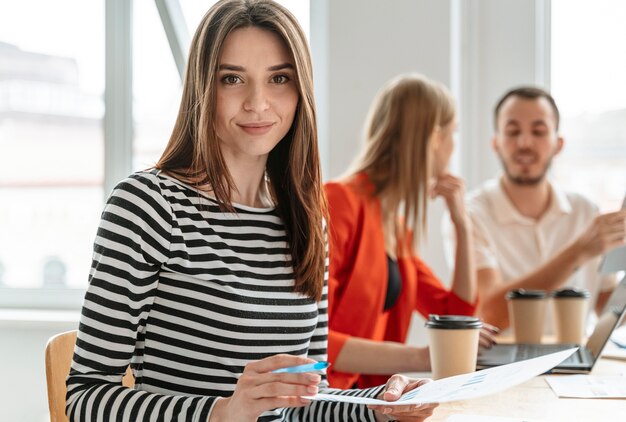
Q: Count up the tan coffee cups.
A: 3